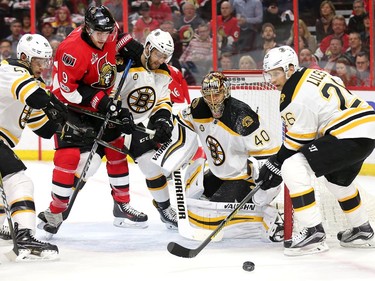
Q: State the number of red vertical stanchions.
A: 5